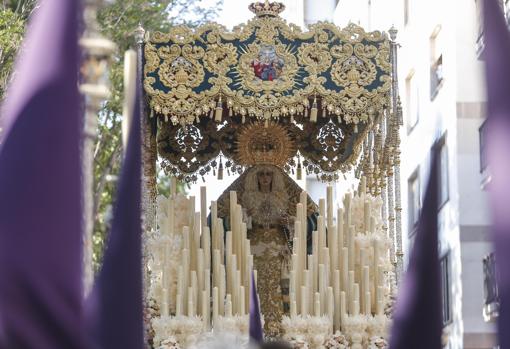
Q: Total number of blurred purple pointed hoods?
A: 5